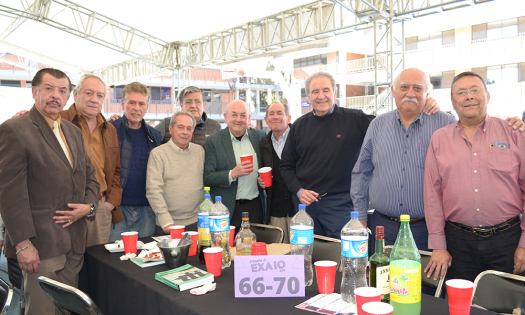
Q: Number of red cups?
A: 12